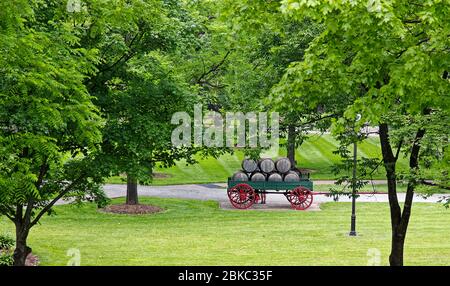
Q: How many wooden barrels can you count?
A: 7